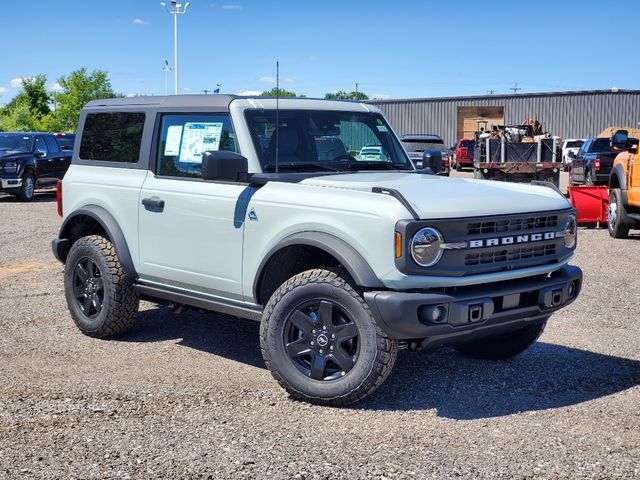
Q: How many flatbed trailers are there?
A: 1